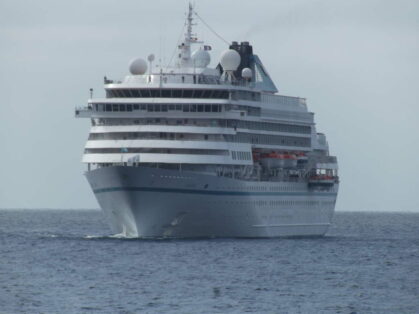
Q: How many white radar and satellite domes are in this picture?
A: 5